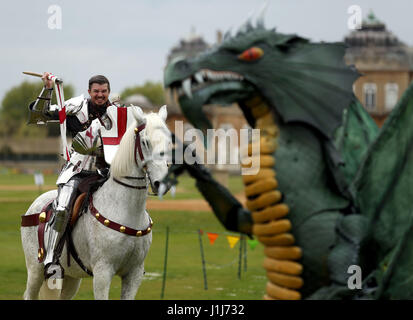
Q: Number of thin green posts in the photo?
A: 4